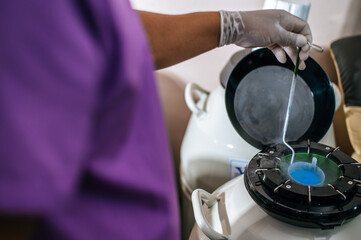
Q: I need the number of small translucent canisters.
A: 1